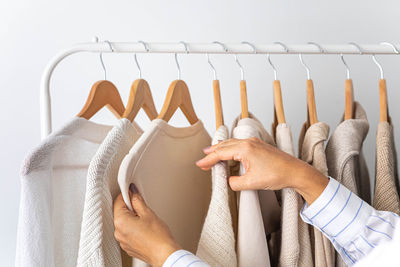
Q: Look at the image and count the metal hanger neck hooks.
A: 9